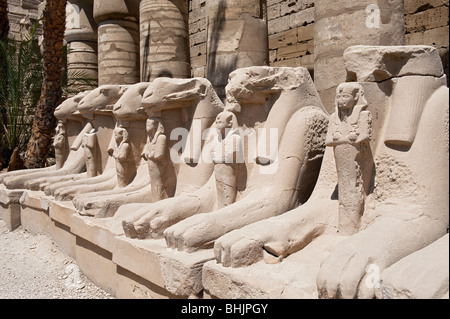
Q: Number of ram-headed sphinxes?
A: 6